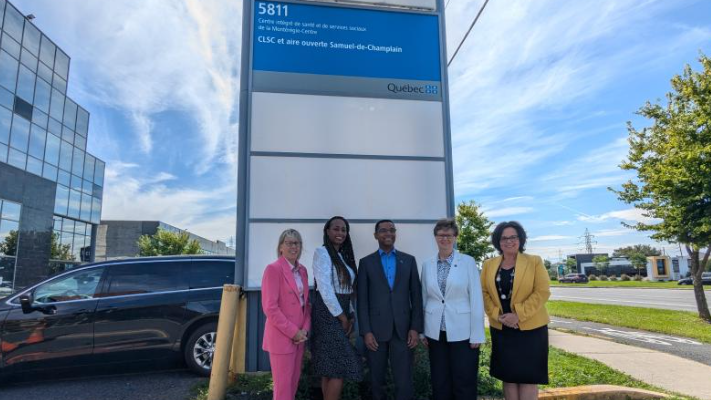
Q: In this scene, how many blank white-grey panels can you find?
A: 3